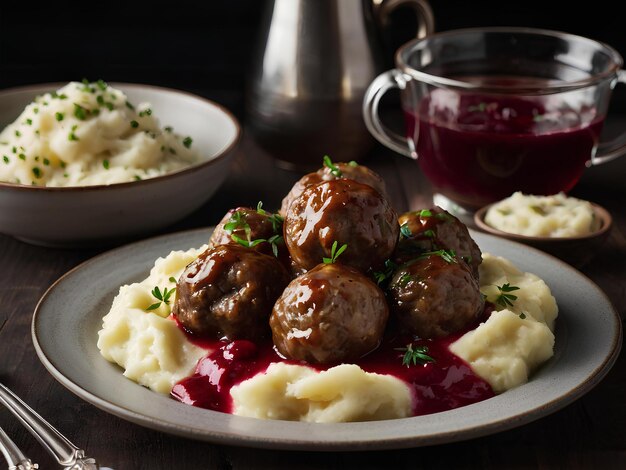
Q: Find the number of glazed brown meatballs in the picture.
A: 7